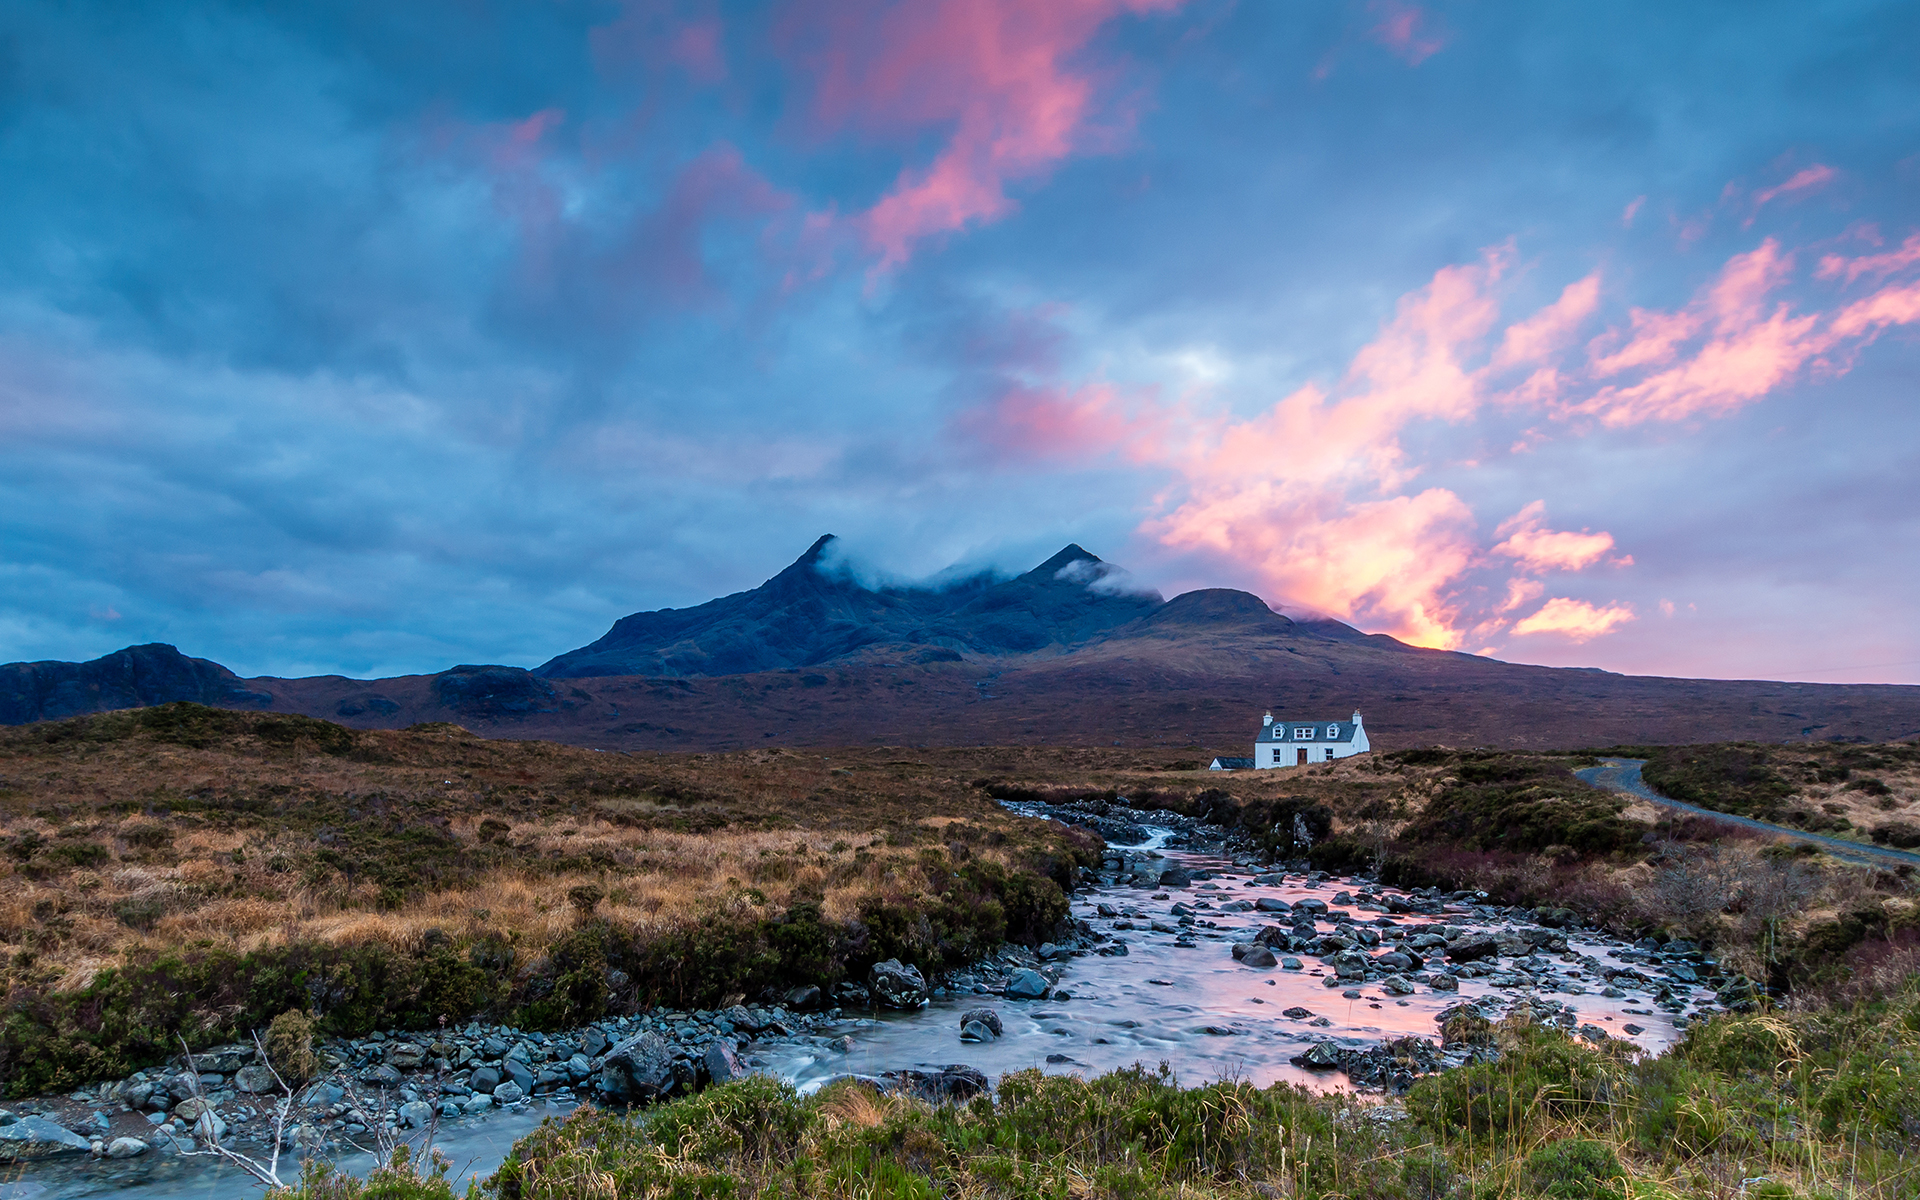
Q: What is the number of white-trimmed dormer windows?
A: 3